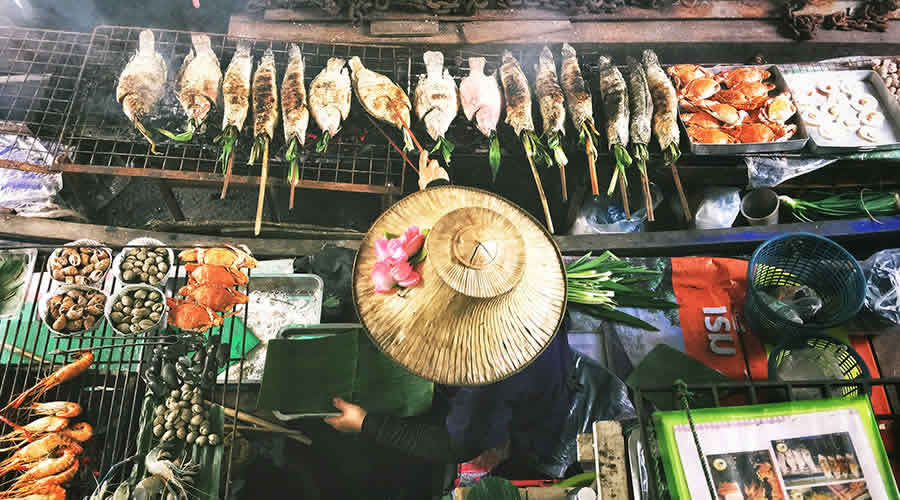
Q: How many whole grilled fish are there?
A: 15